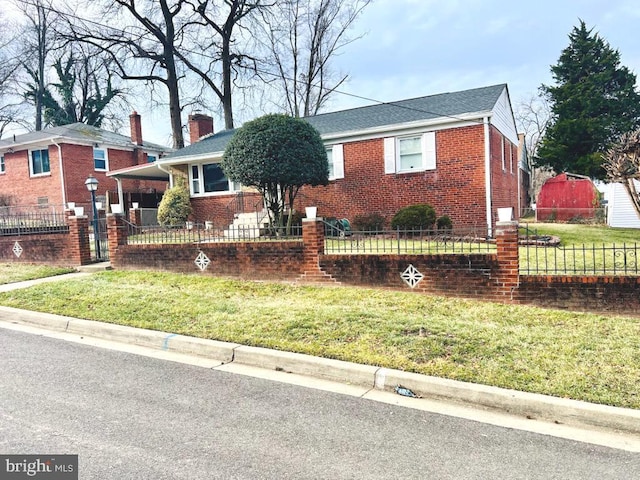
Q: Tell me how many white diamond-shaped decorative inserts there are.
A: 3